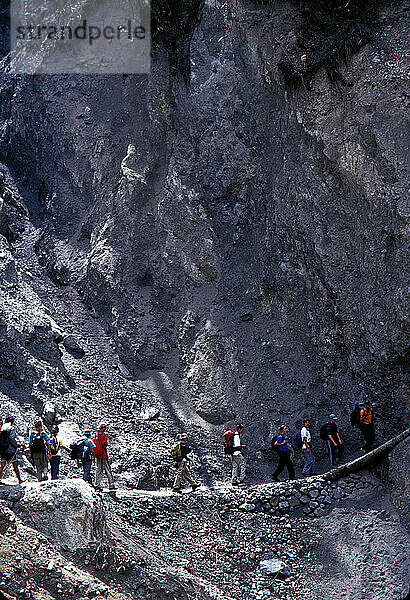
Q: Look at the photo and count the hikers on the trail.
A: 11